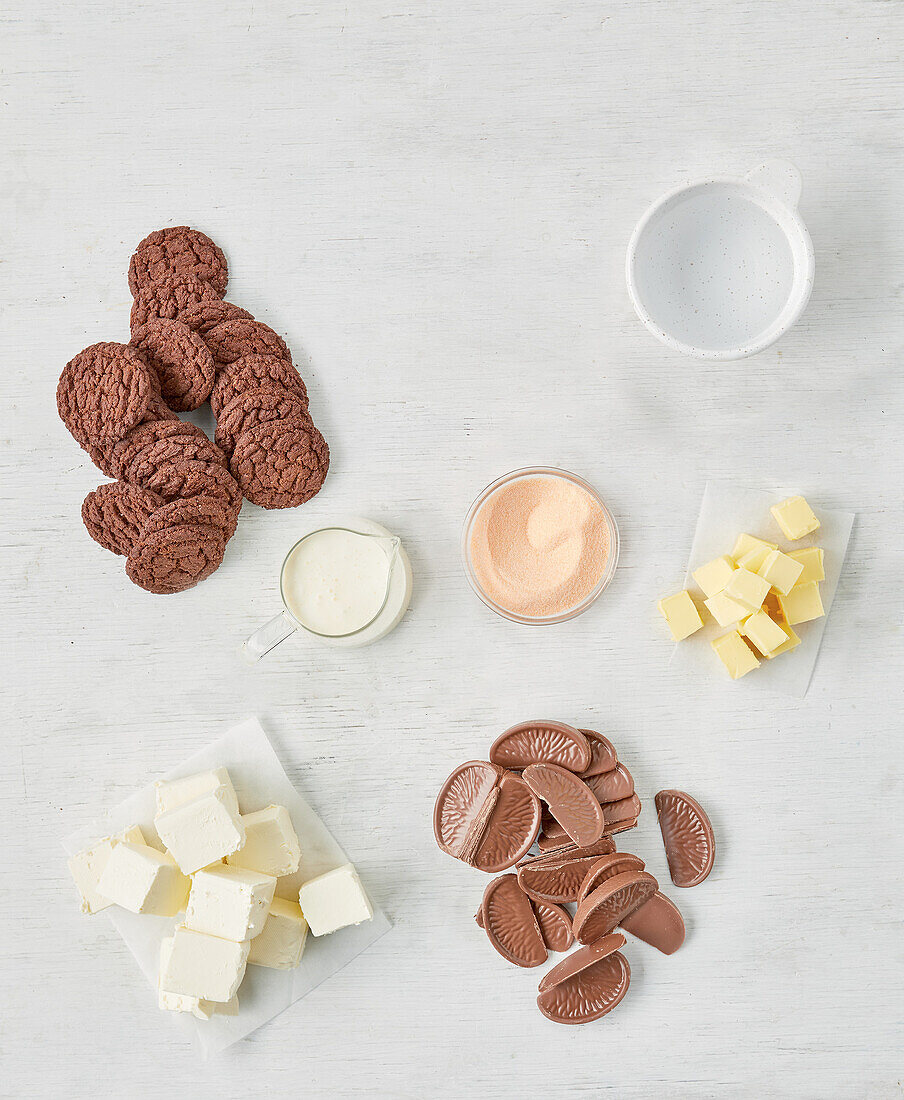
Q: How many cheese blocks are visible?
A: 10